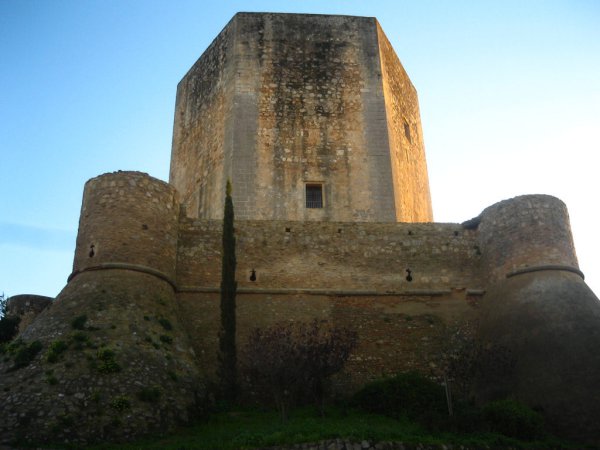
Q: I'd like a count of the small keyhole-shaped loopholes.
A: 3